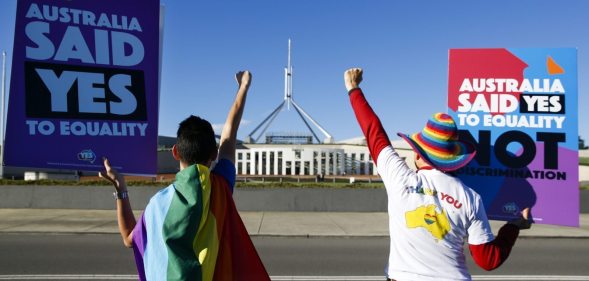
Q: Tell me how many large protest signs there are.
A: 2